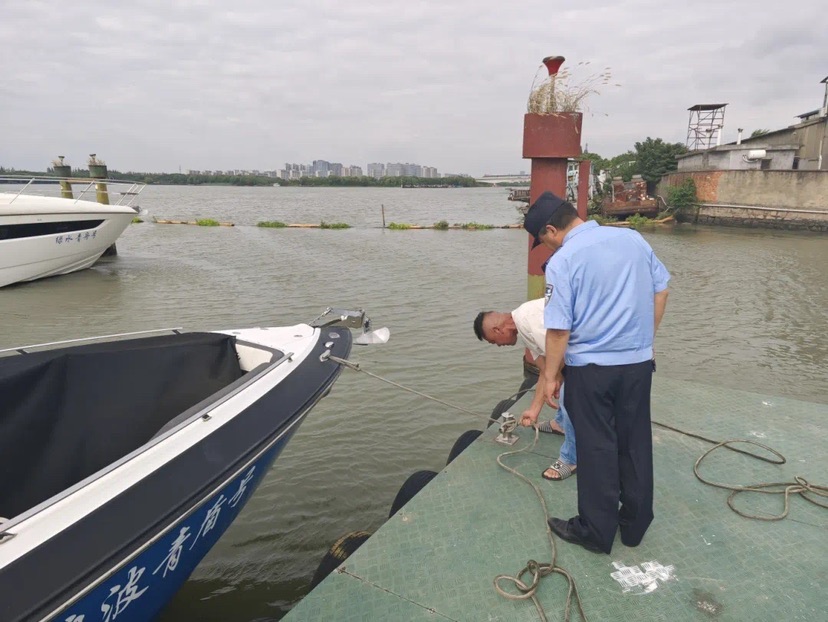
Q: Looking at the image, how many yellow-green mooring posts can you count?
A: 2